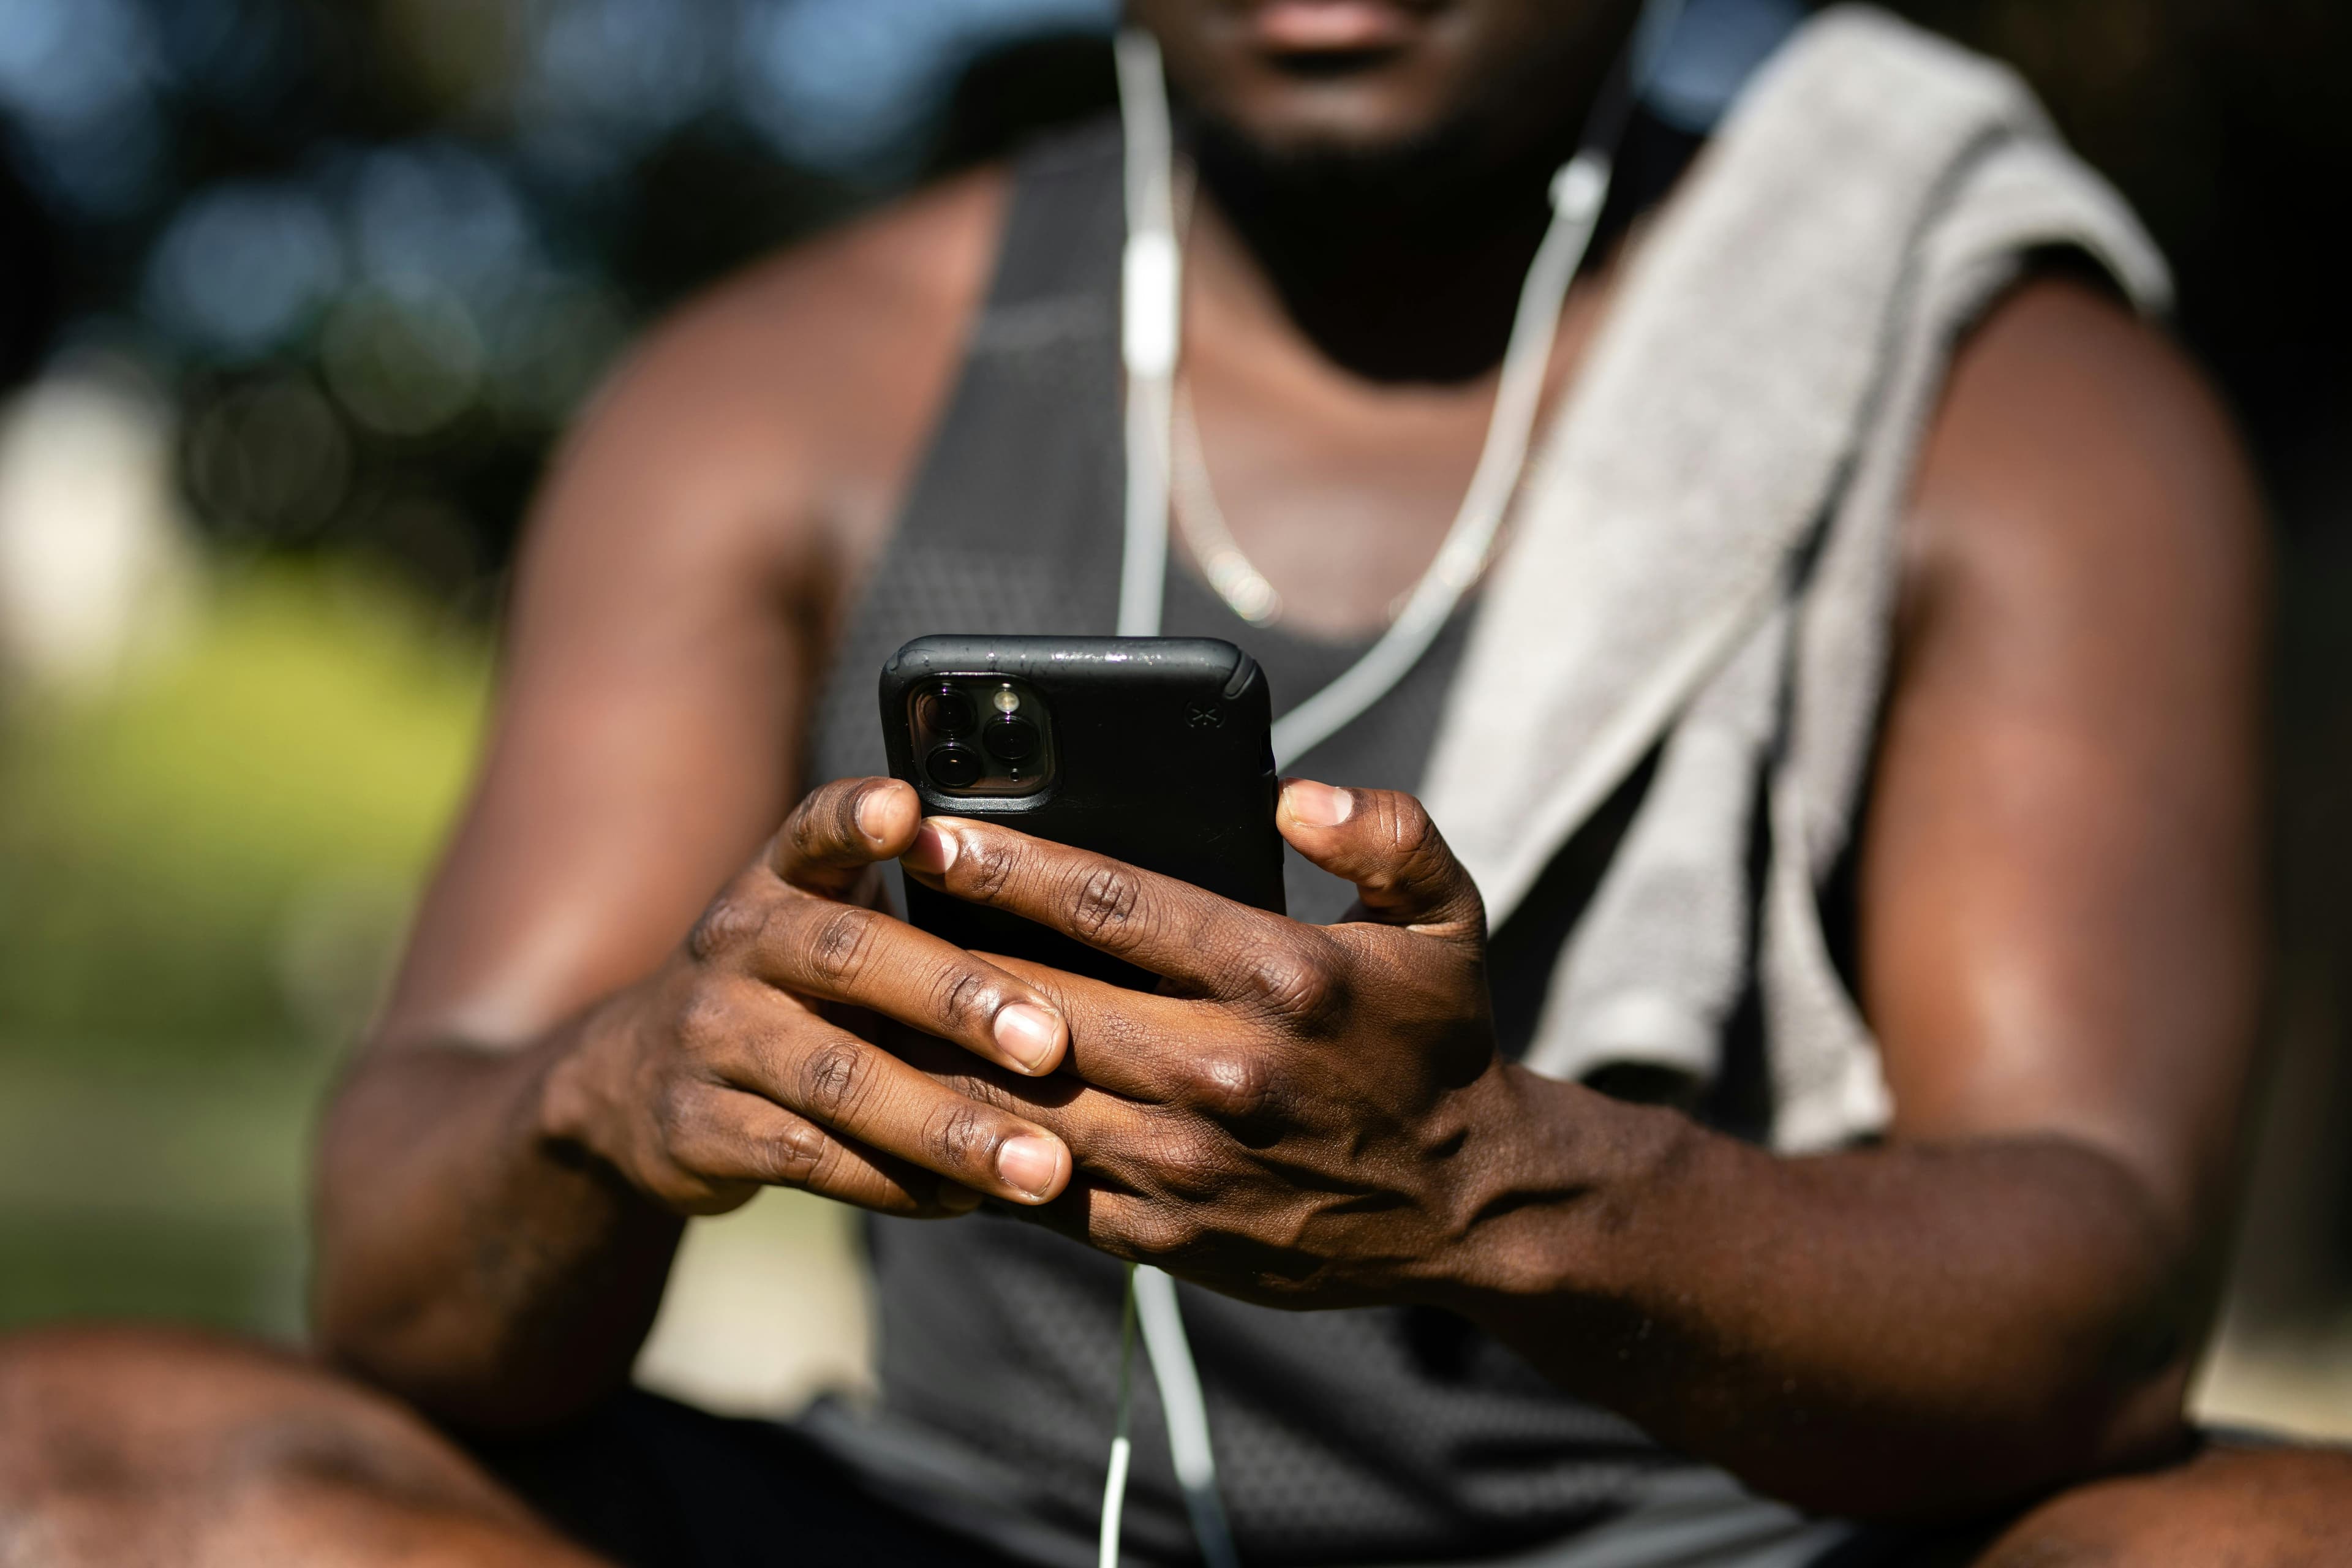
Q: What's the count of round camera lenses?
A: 3